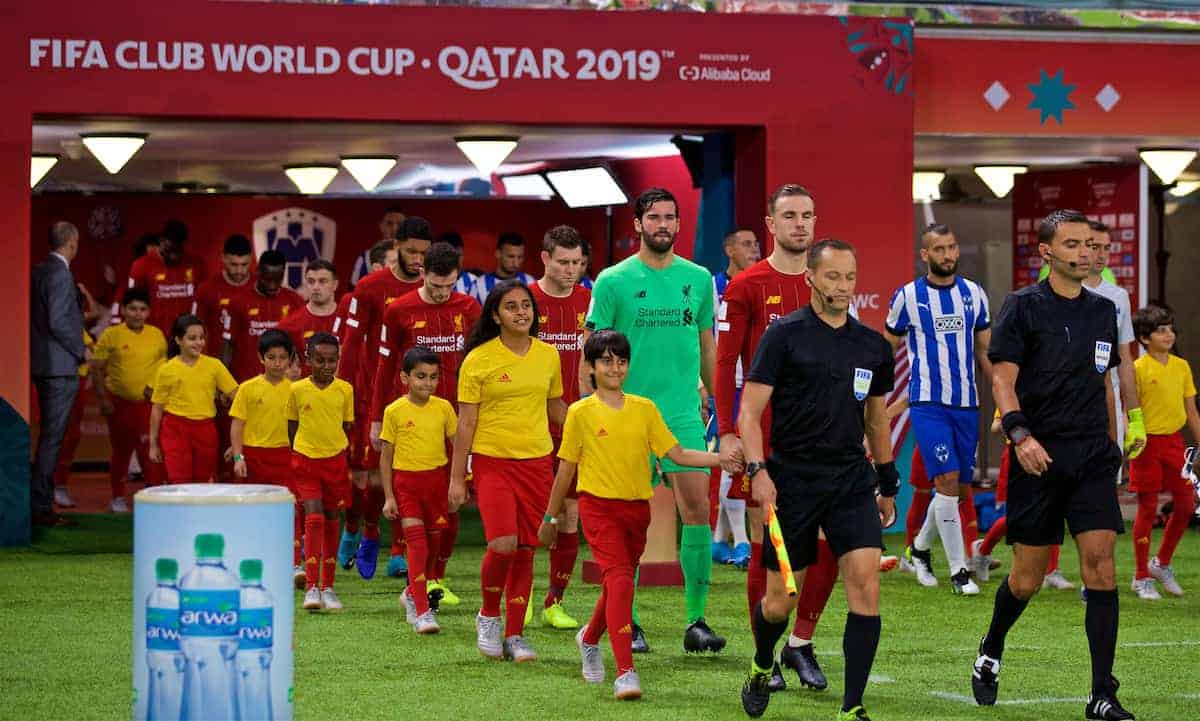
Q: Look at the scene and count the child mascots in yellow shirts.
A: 8